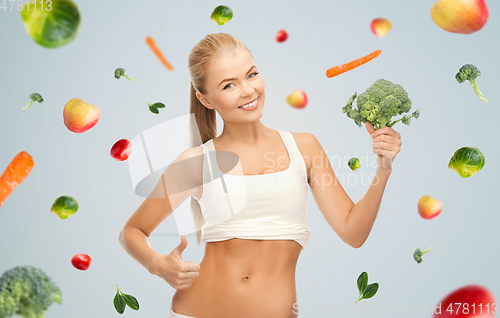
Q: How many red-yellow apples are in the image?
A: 5